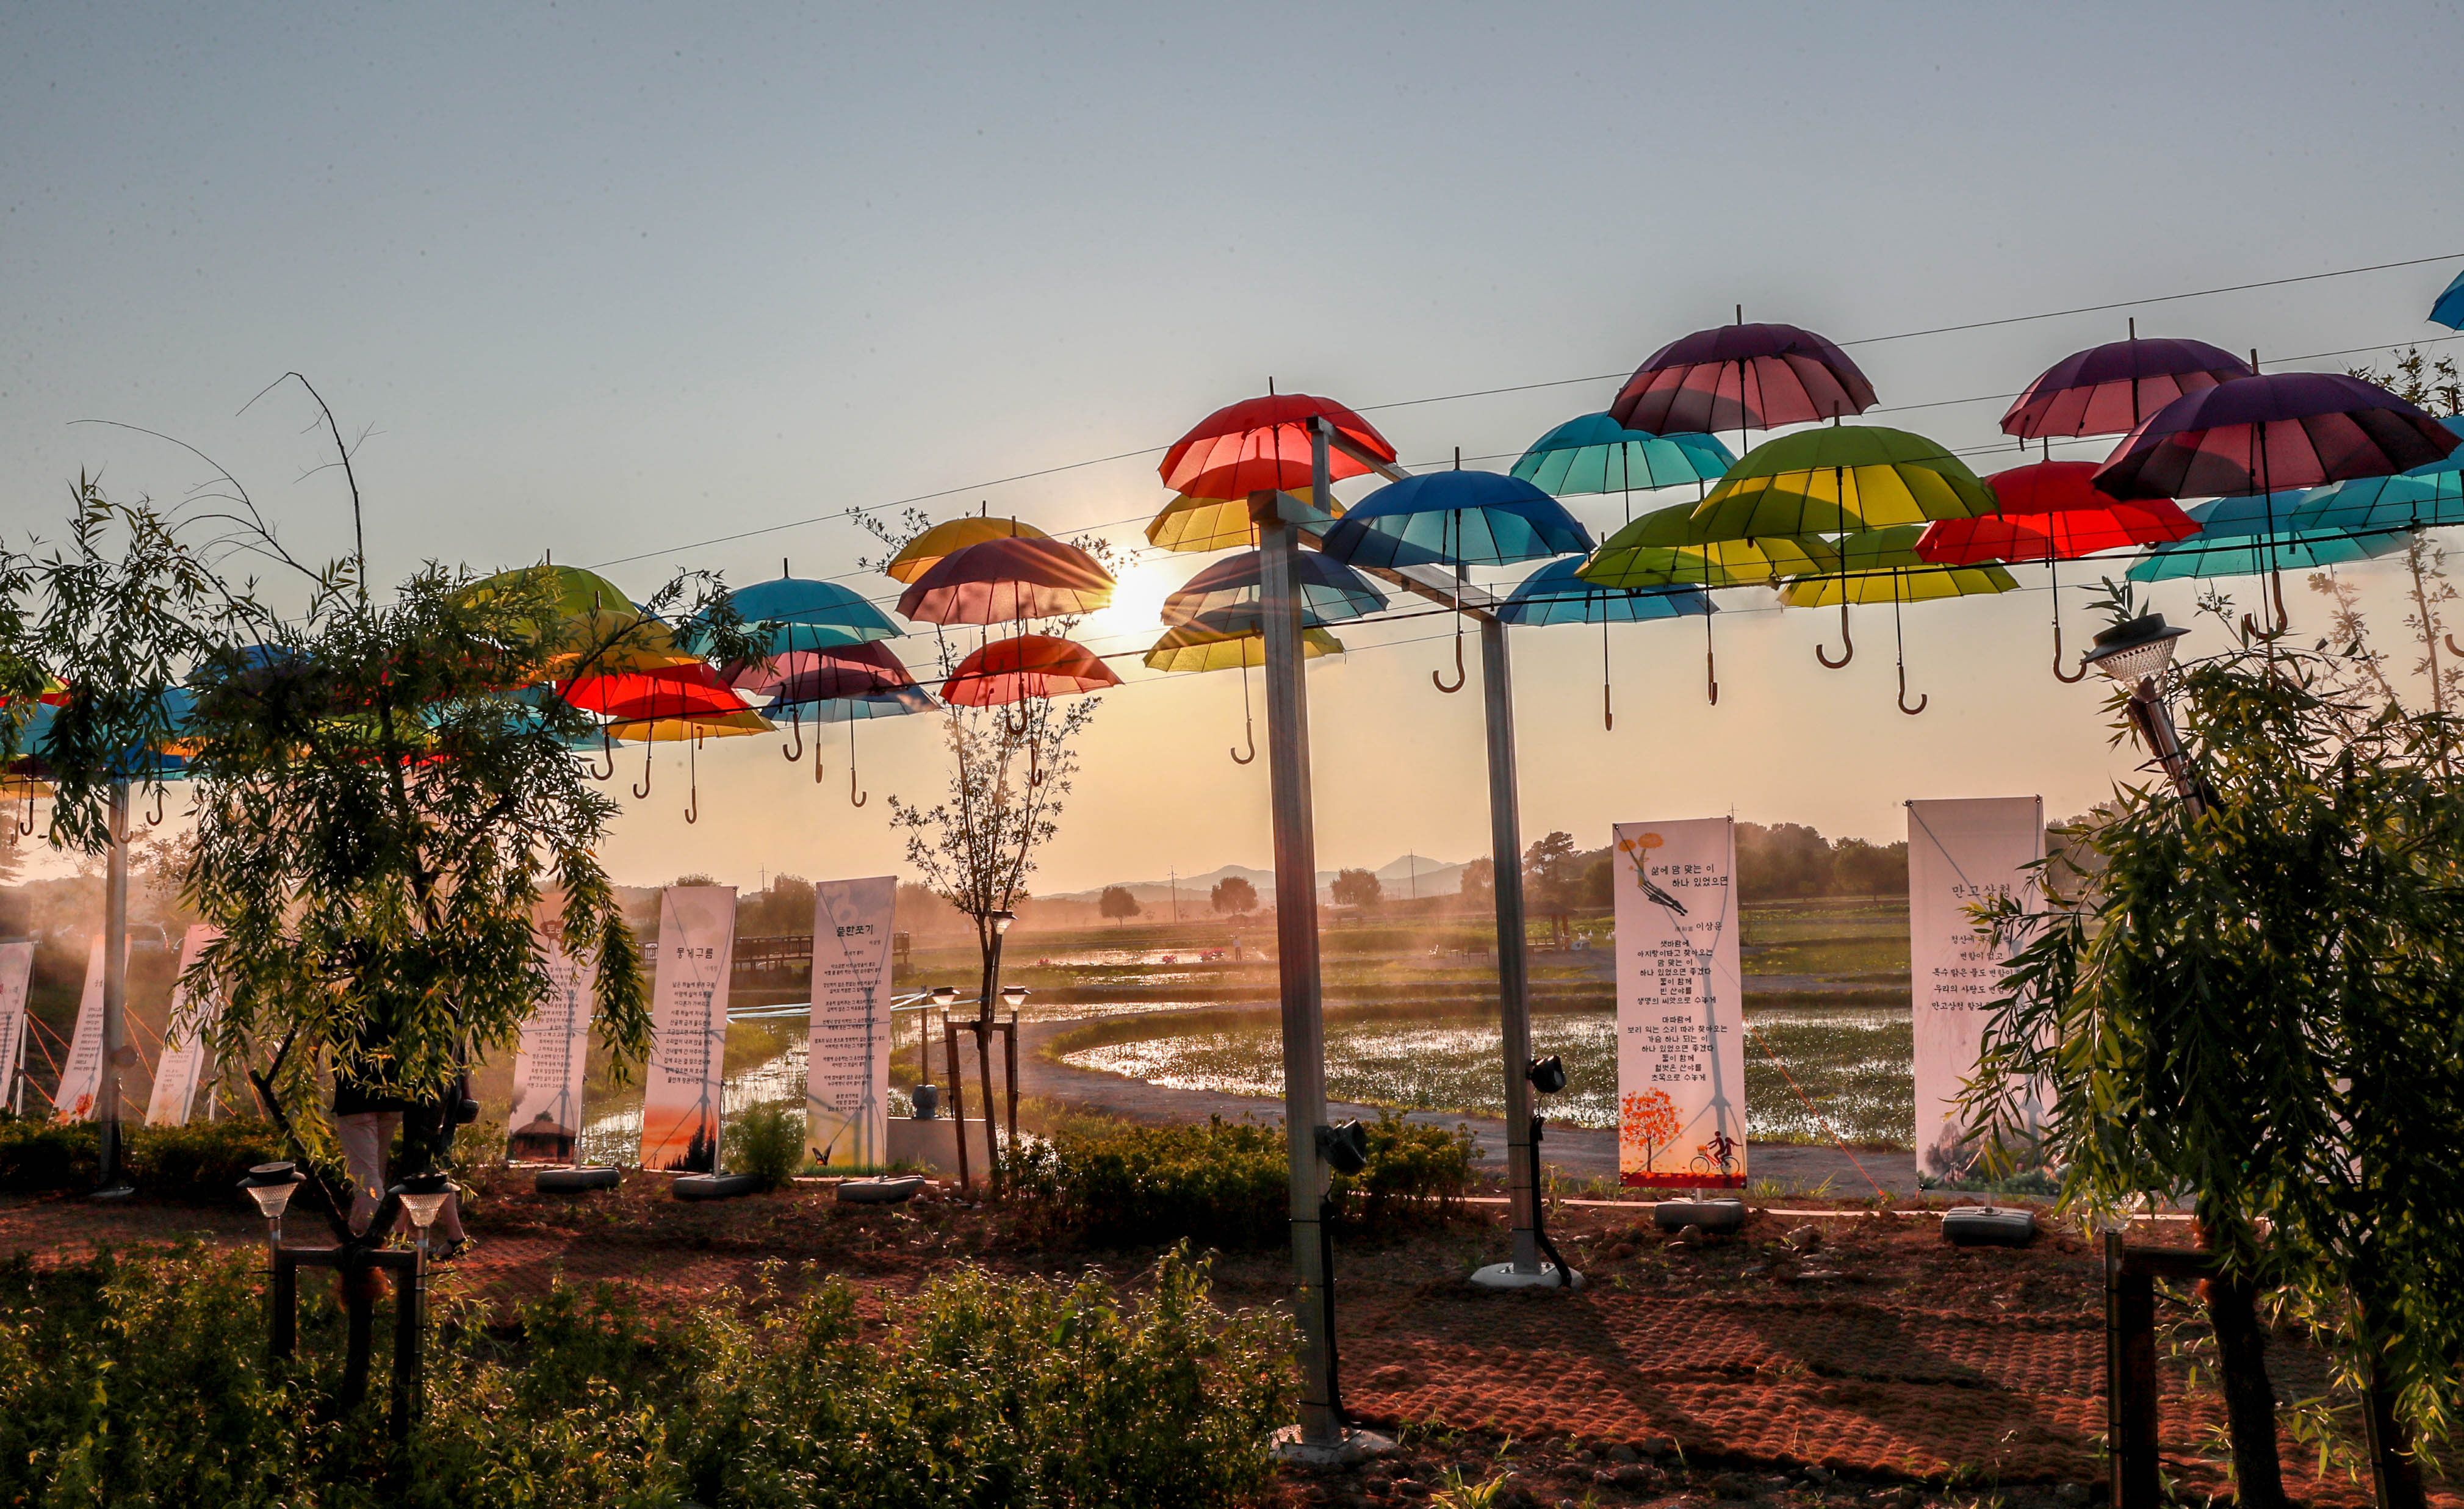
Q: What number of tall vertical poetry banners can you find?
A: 8